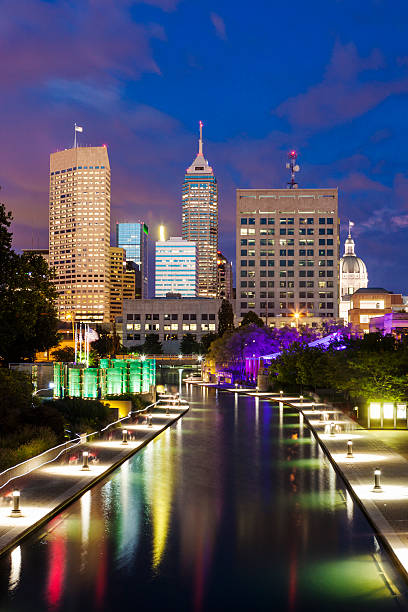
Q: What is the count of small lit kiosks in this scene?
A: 3